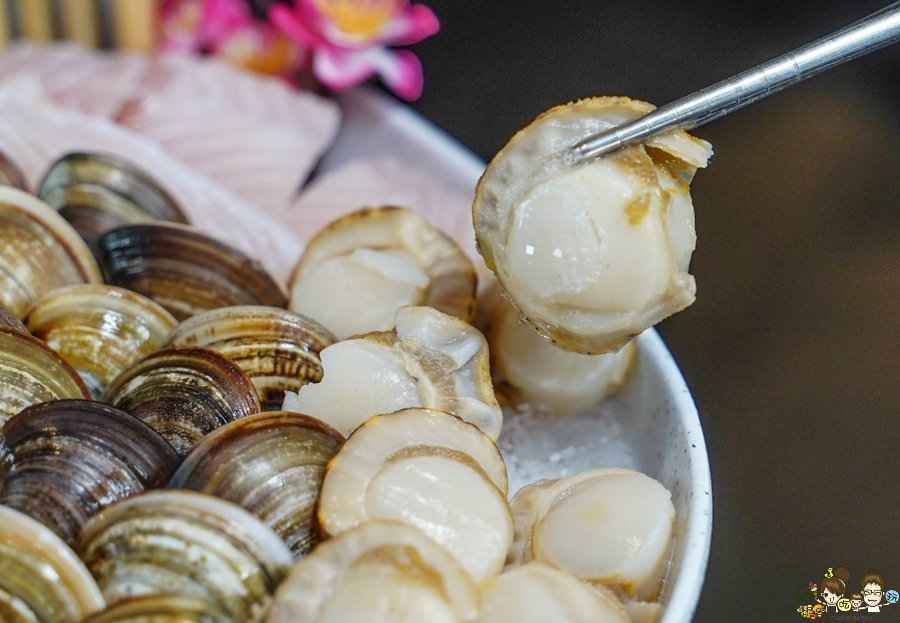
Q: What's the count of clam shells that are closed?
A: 14